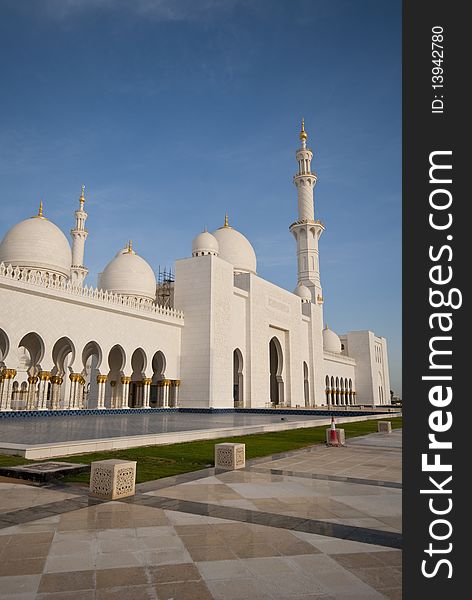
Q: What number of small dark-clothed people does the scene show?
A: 0